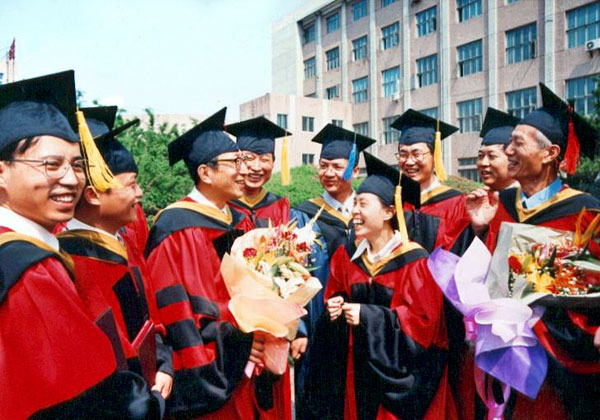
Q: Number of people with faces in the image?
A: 9